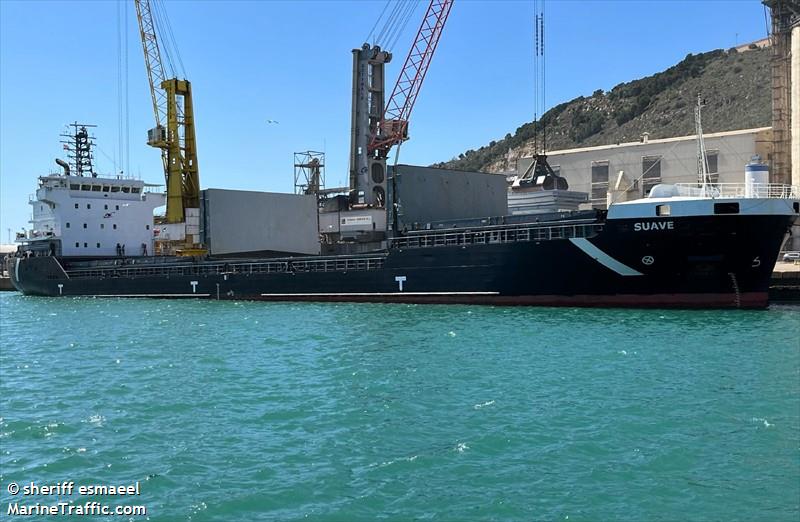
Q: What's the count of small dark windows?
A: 12